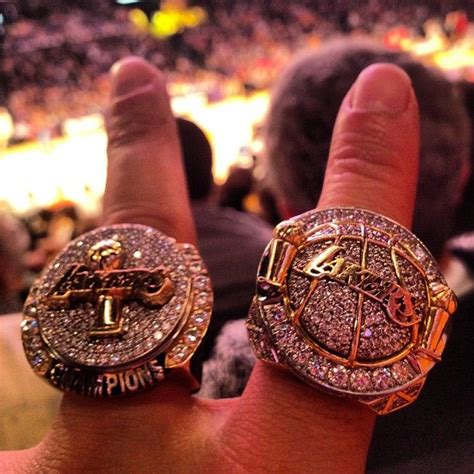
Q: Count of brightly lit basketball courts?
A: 1